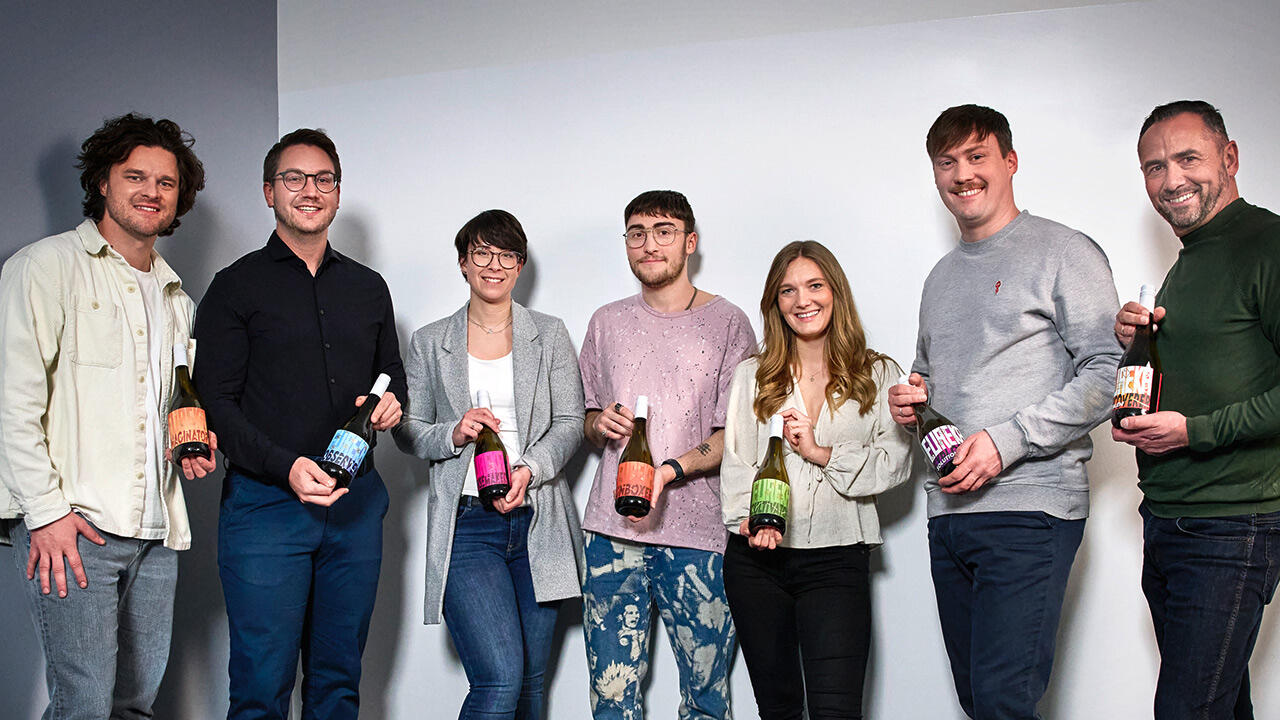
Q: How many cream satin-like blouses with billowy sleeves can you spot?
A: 1